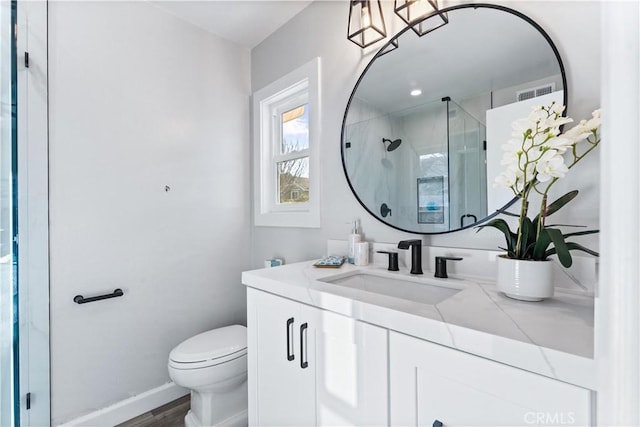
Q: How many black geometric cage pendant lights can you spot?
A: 2